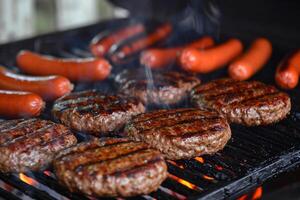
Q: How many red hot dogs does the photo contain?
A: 9